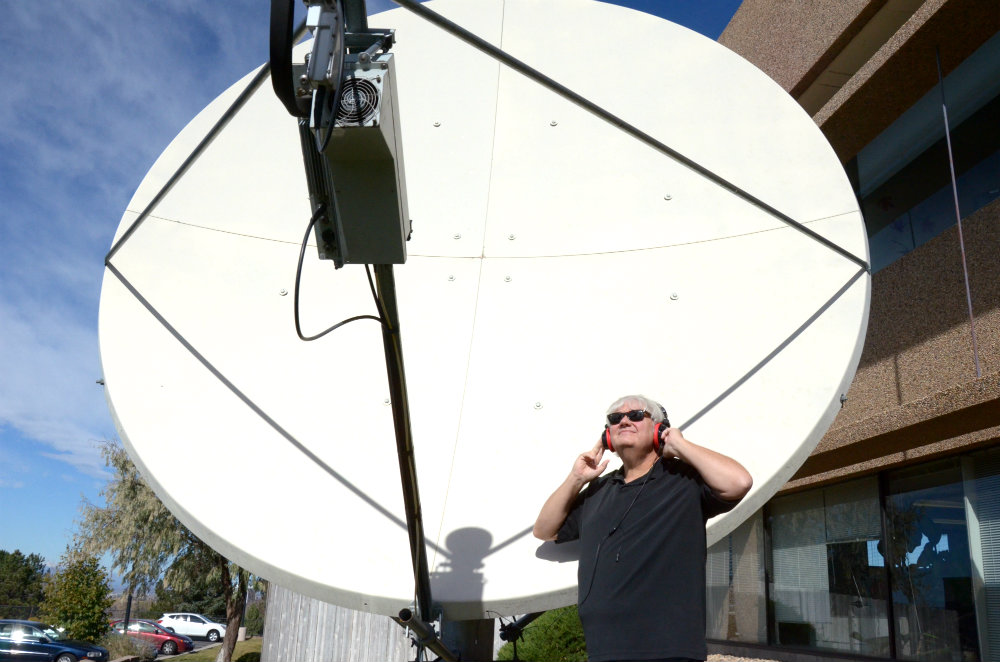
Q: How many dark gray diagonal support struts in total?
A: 2